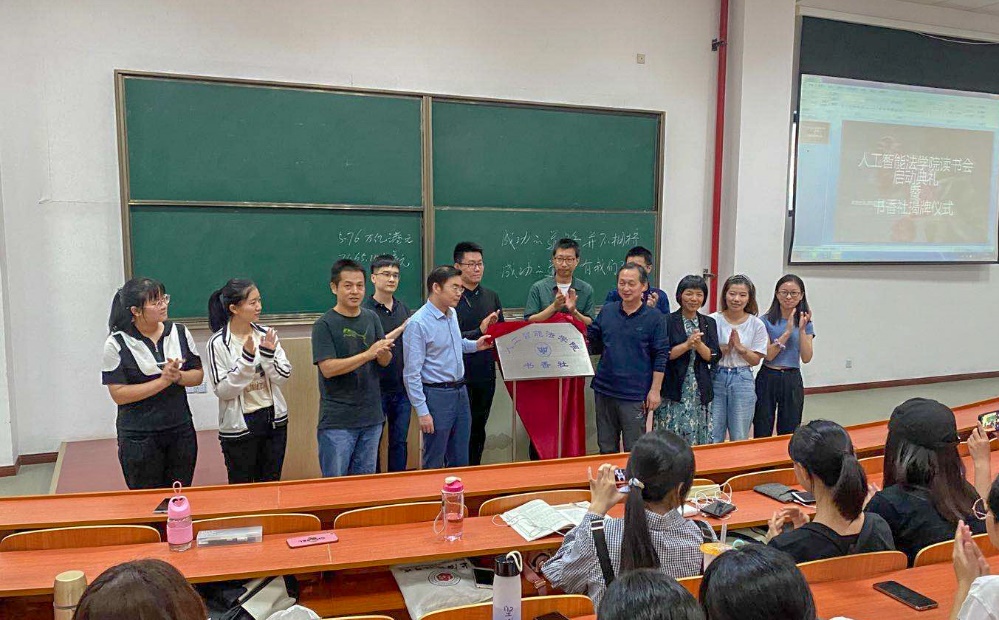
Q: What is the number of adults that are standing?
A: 12